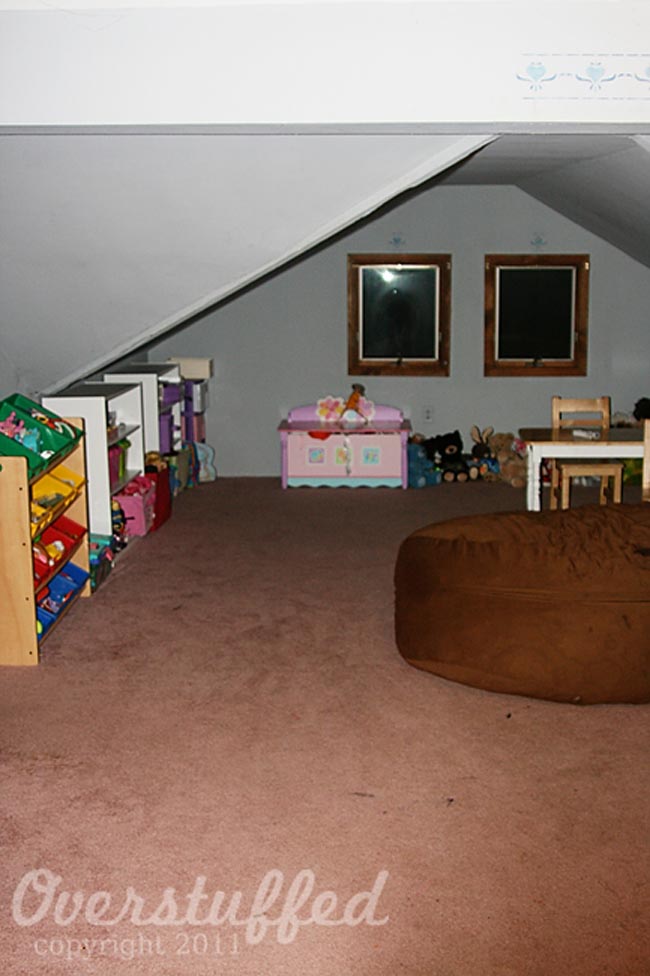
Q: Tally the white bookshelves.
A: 2